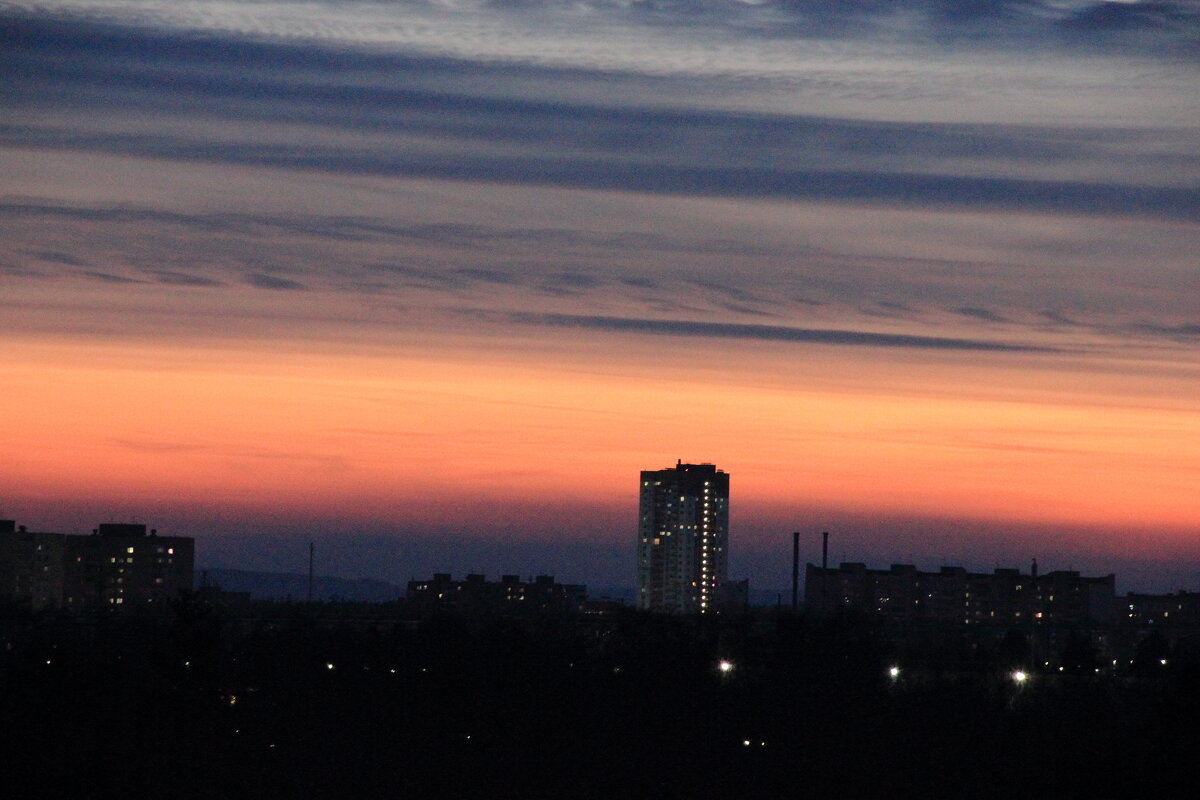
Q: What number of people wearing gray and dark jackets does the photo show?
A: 0